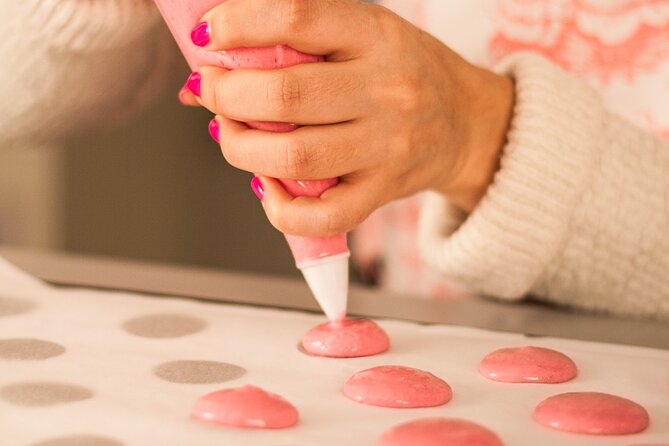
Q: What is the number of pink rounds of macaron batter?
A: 6